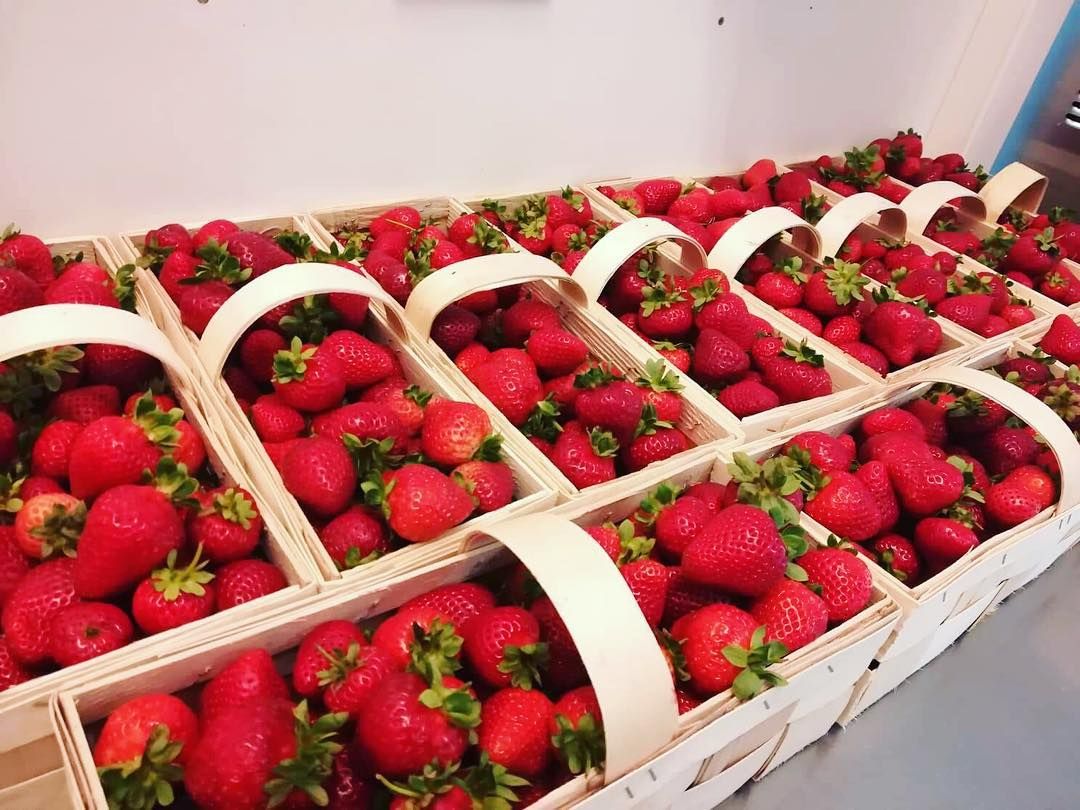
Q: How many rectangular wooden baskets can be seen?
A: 11